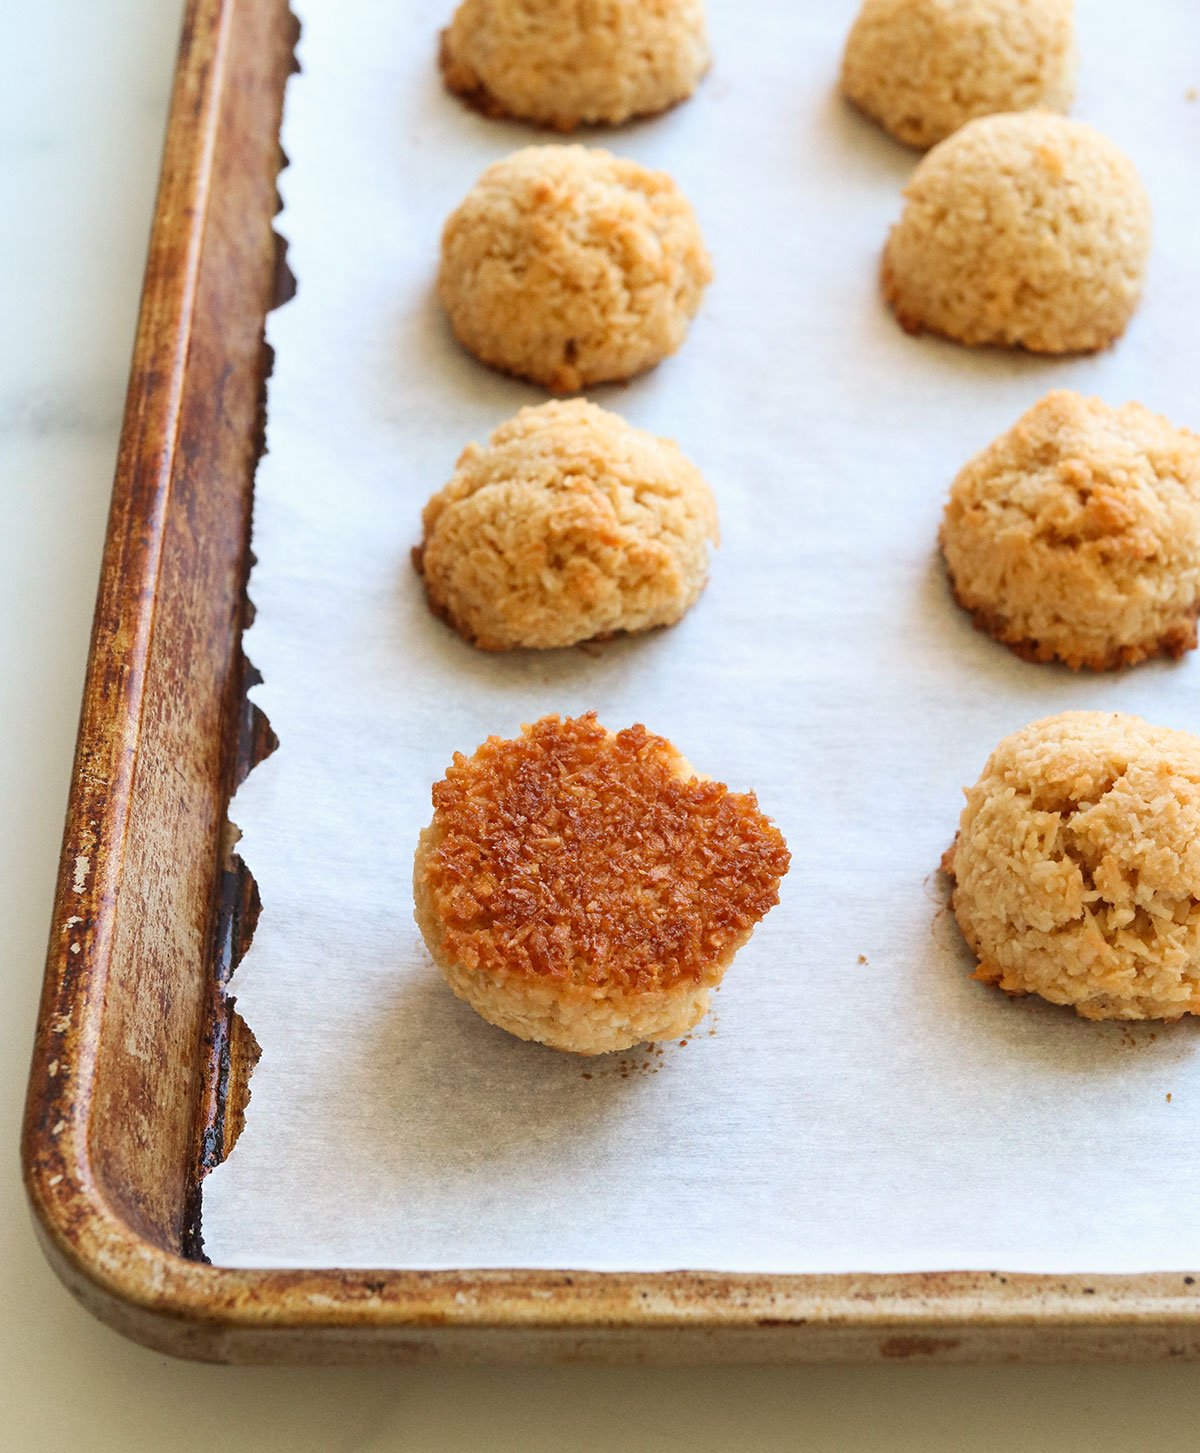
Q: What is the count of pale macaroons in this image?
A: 7